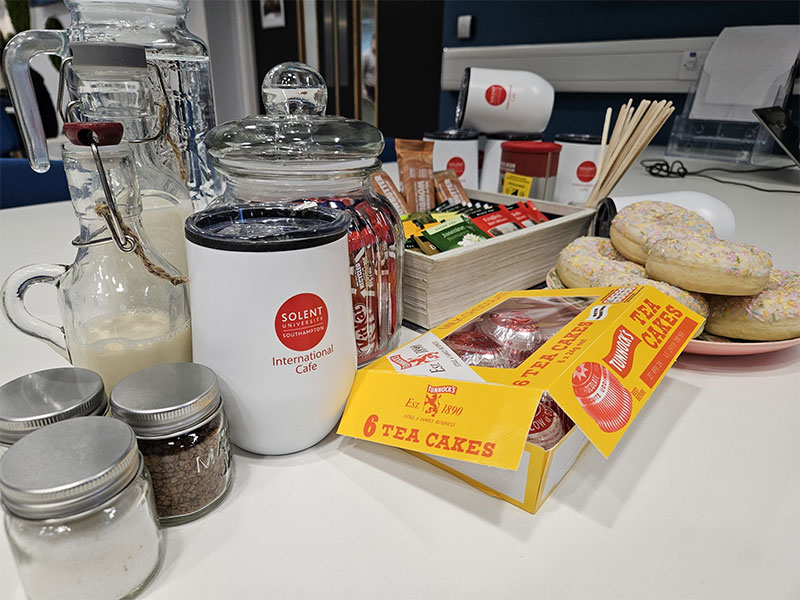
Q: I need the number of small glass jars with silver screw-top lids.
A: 3